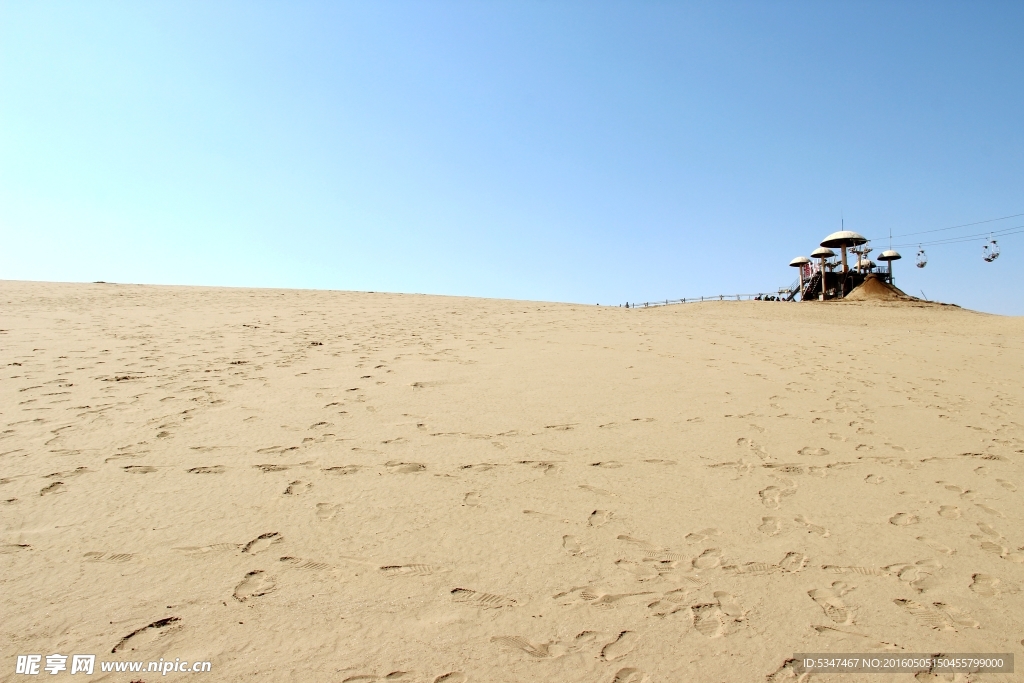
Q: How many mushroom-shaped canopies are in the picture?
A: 5